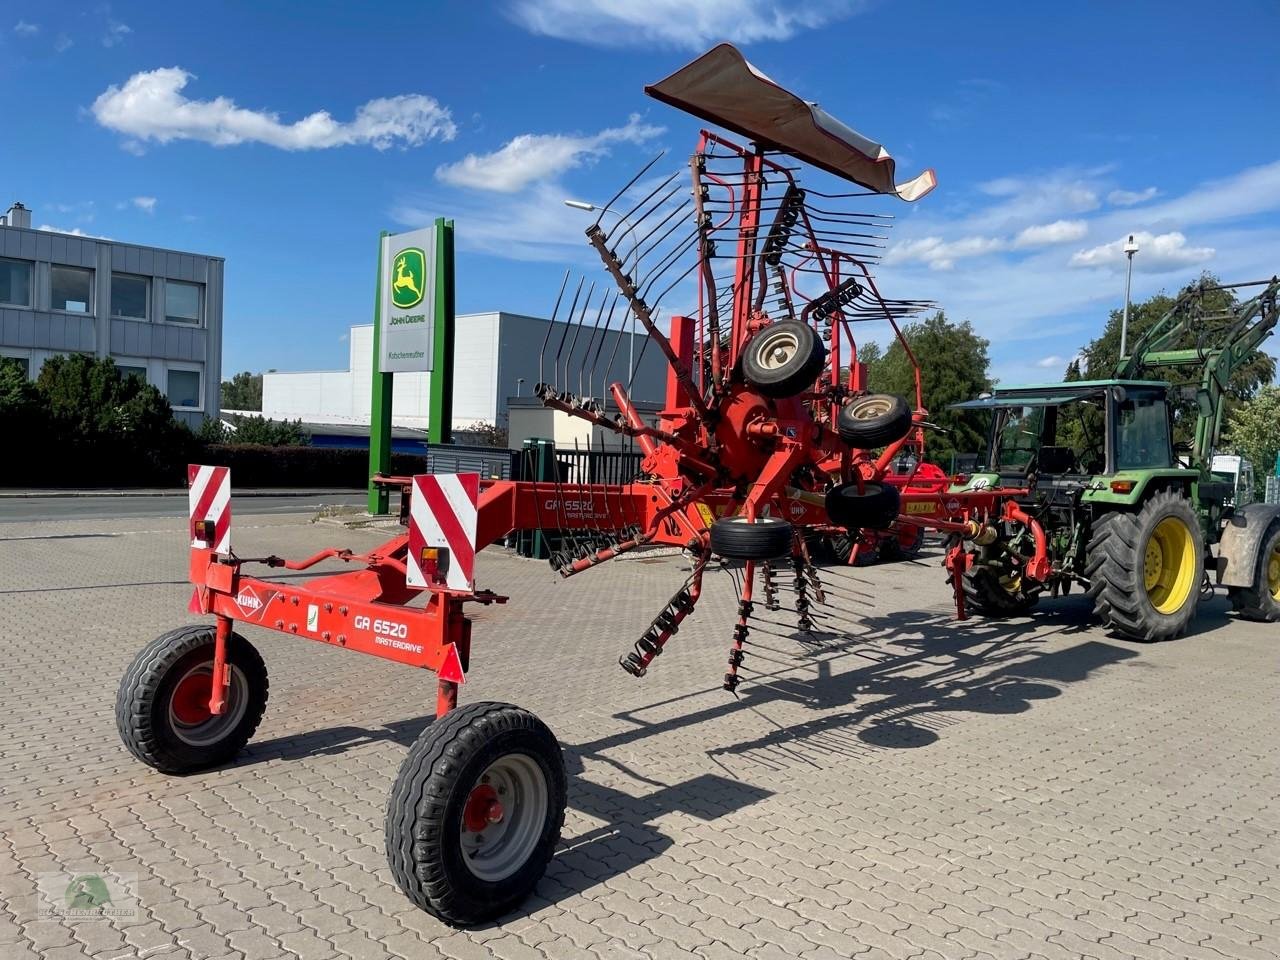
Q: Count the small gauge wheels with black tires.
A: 4